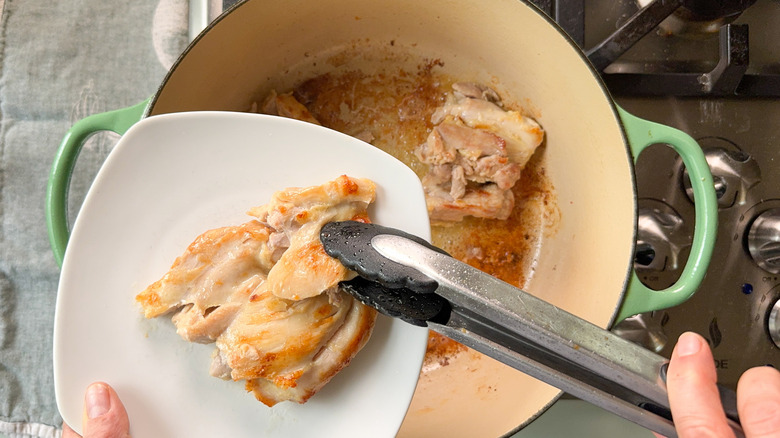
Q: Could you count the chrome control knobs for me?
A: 5